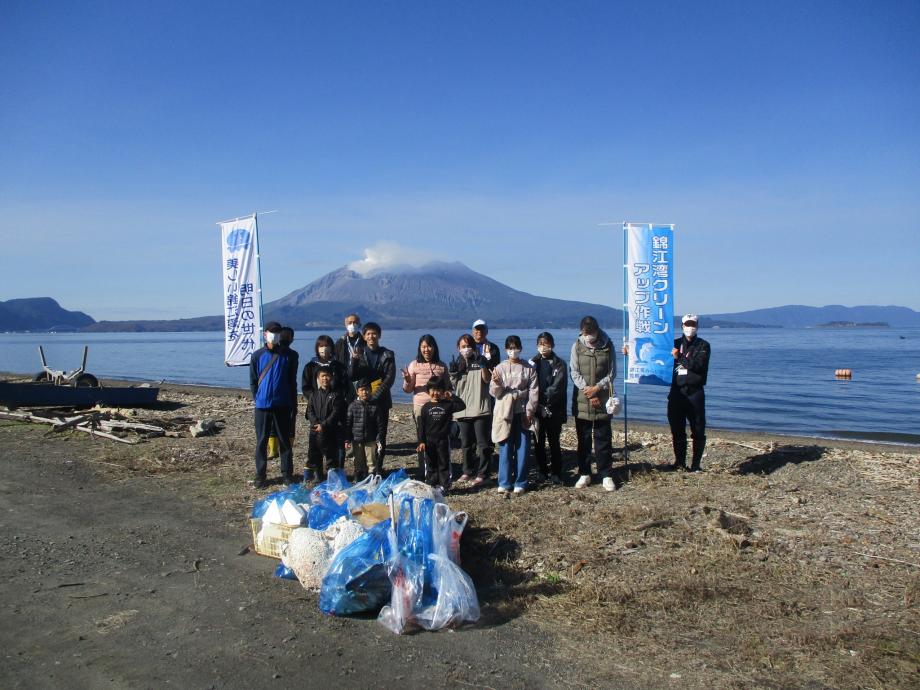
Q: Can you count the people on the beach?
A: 15